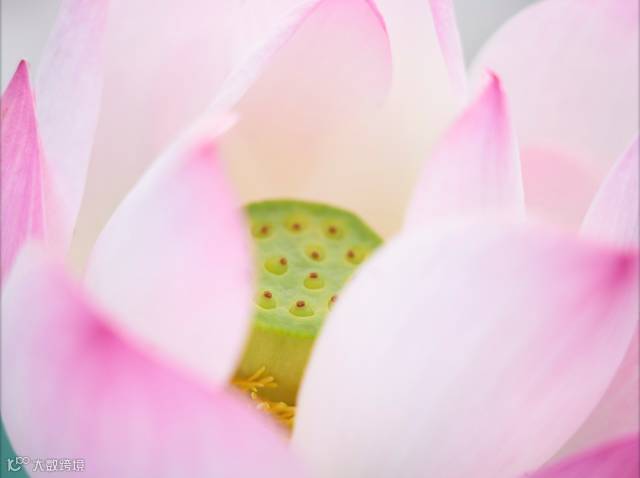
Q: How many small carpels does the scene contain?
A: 10